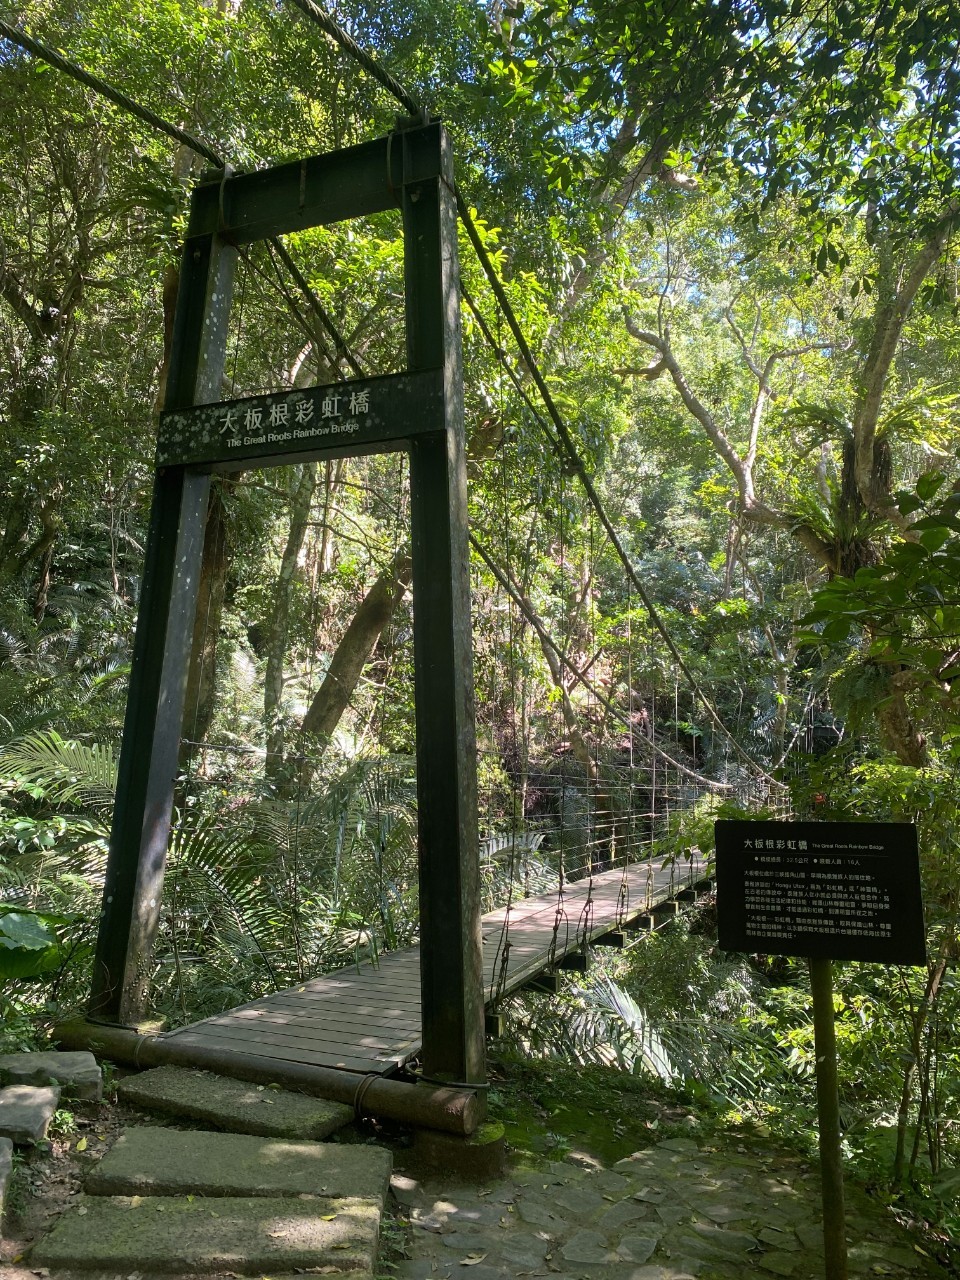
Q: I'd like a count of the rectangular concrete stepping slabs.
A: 3